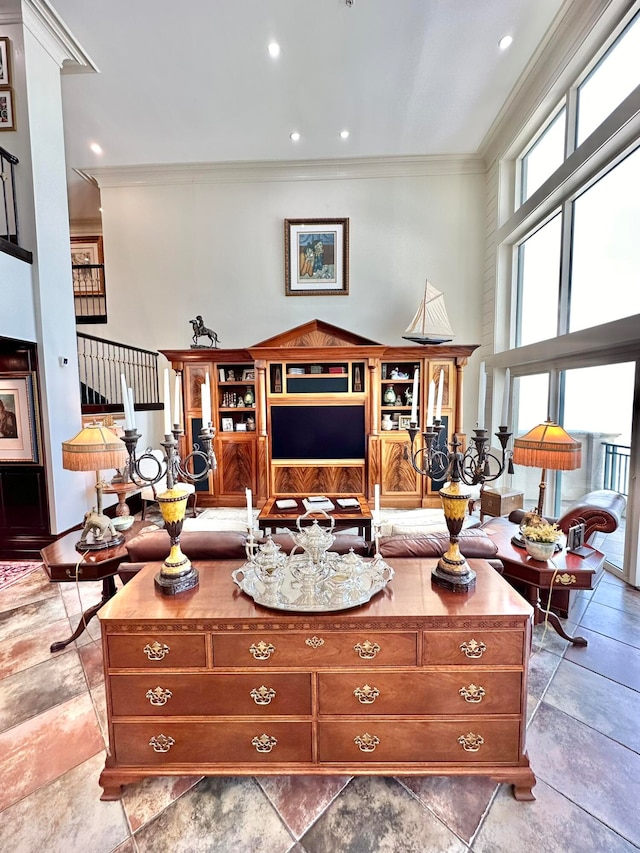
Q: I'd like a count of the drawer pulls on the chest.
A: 12